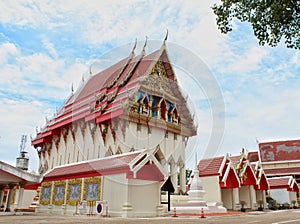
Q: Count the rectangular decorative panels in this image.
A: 4